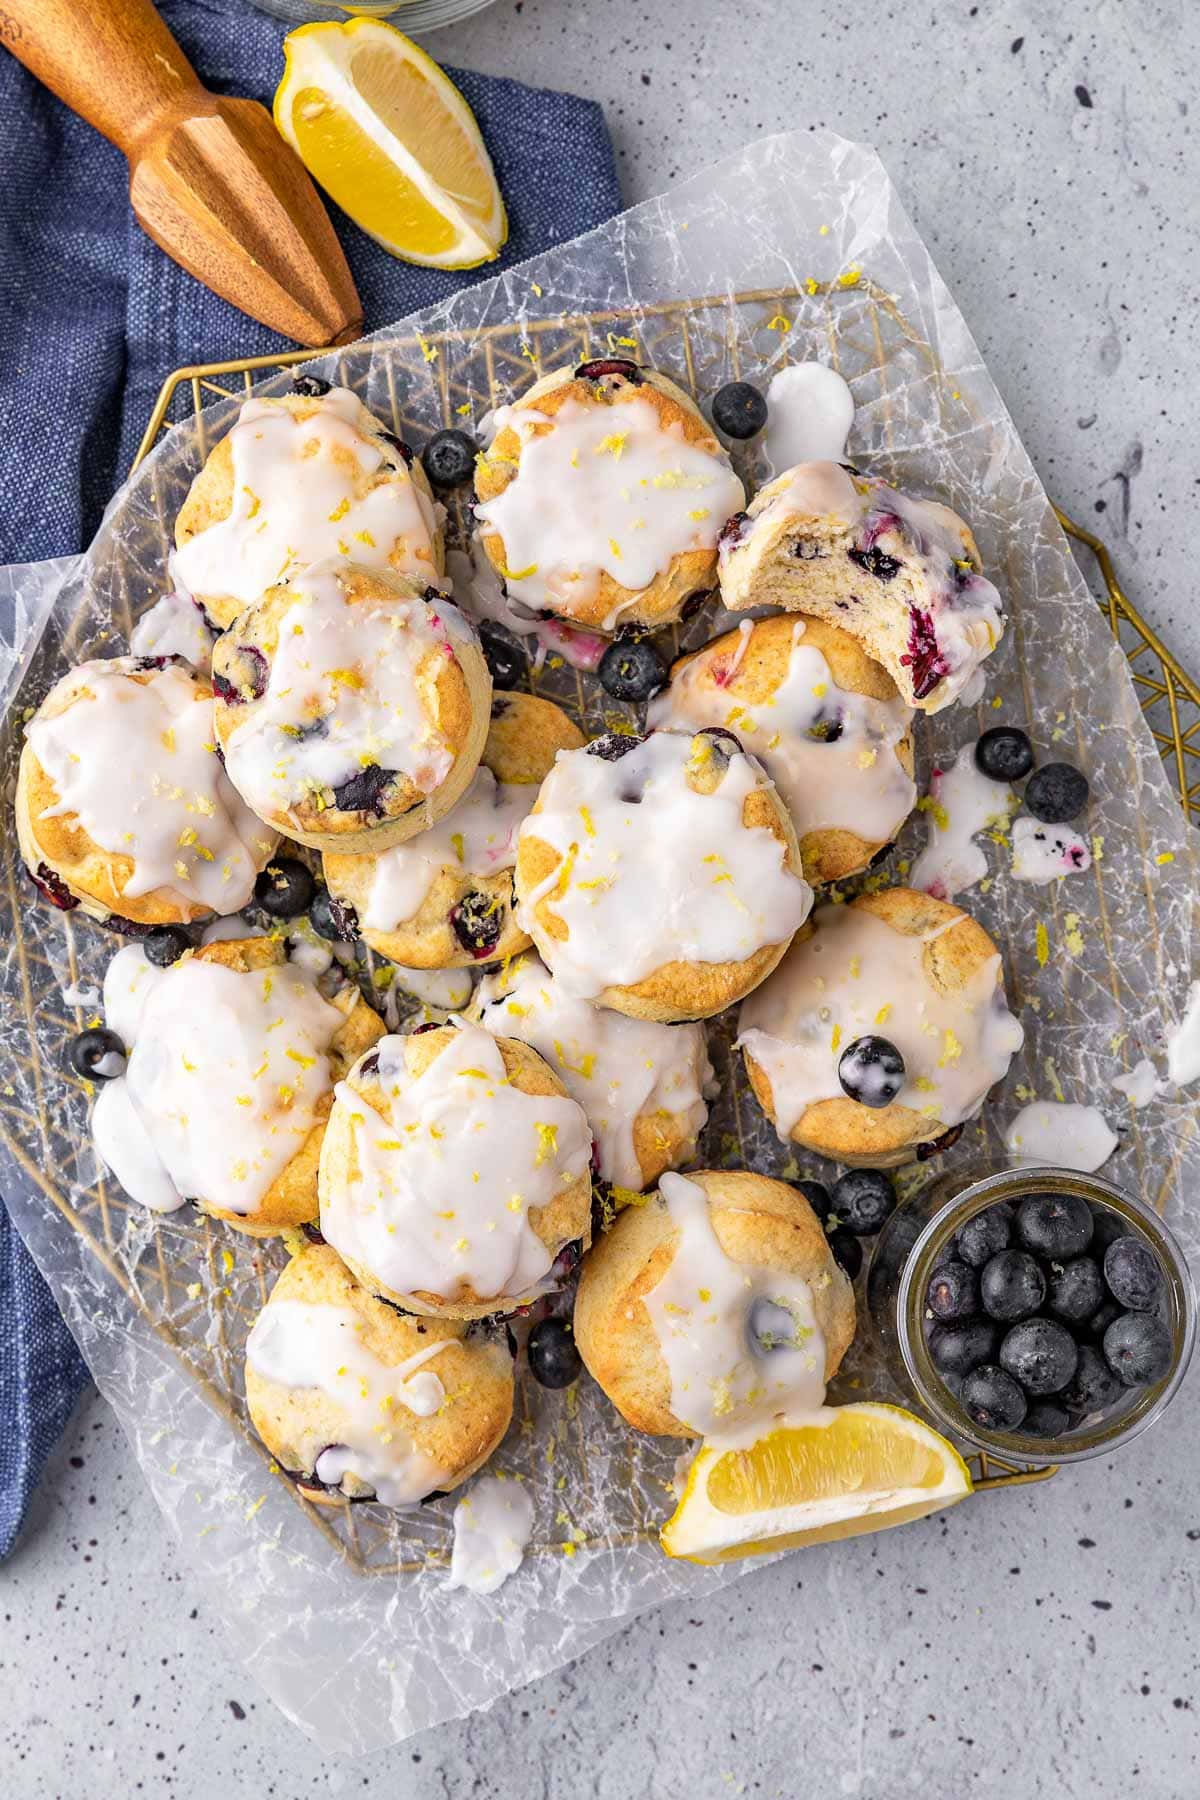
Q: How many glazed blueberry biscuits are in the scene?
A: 14